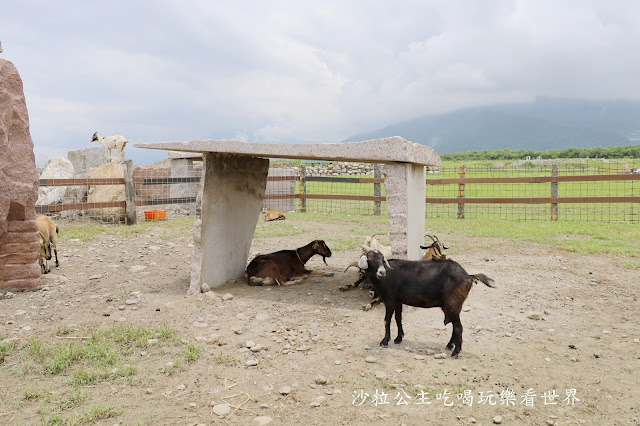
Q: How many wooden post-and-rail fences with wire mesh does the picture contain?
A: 1